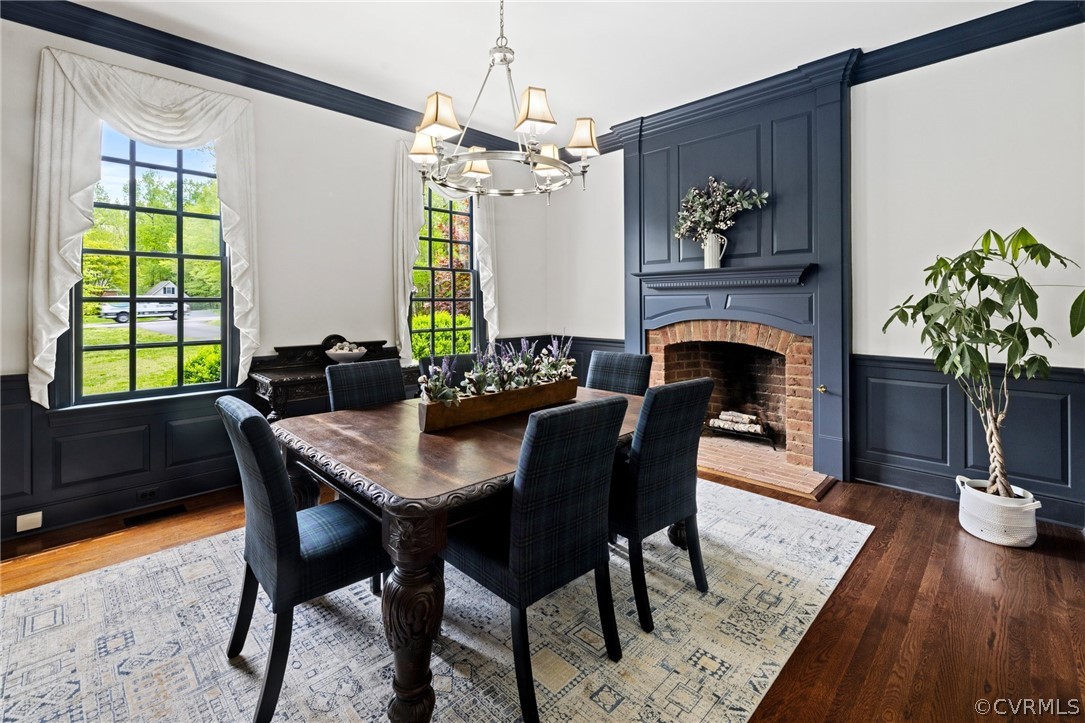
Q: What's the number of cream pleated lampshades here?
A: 6